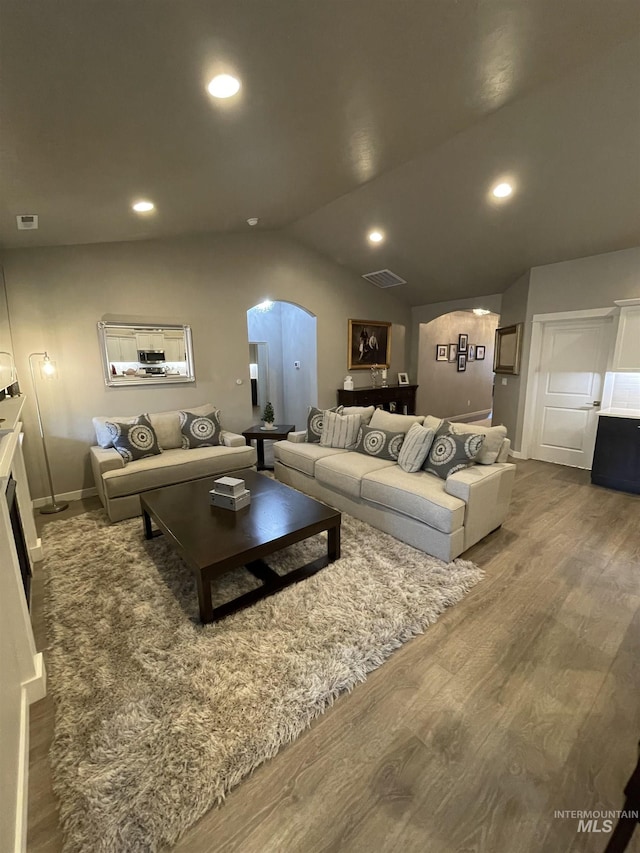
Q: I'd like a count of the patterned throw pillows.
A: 7